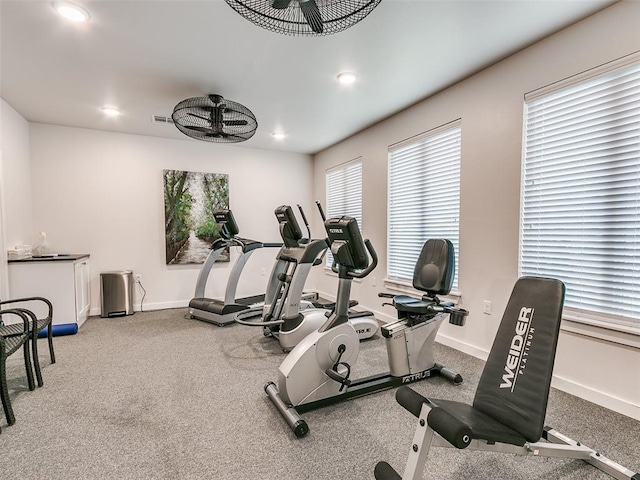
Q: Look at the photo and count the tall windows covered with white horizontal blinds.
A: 3